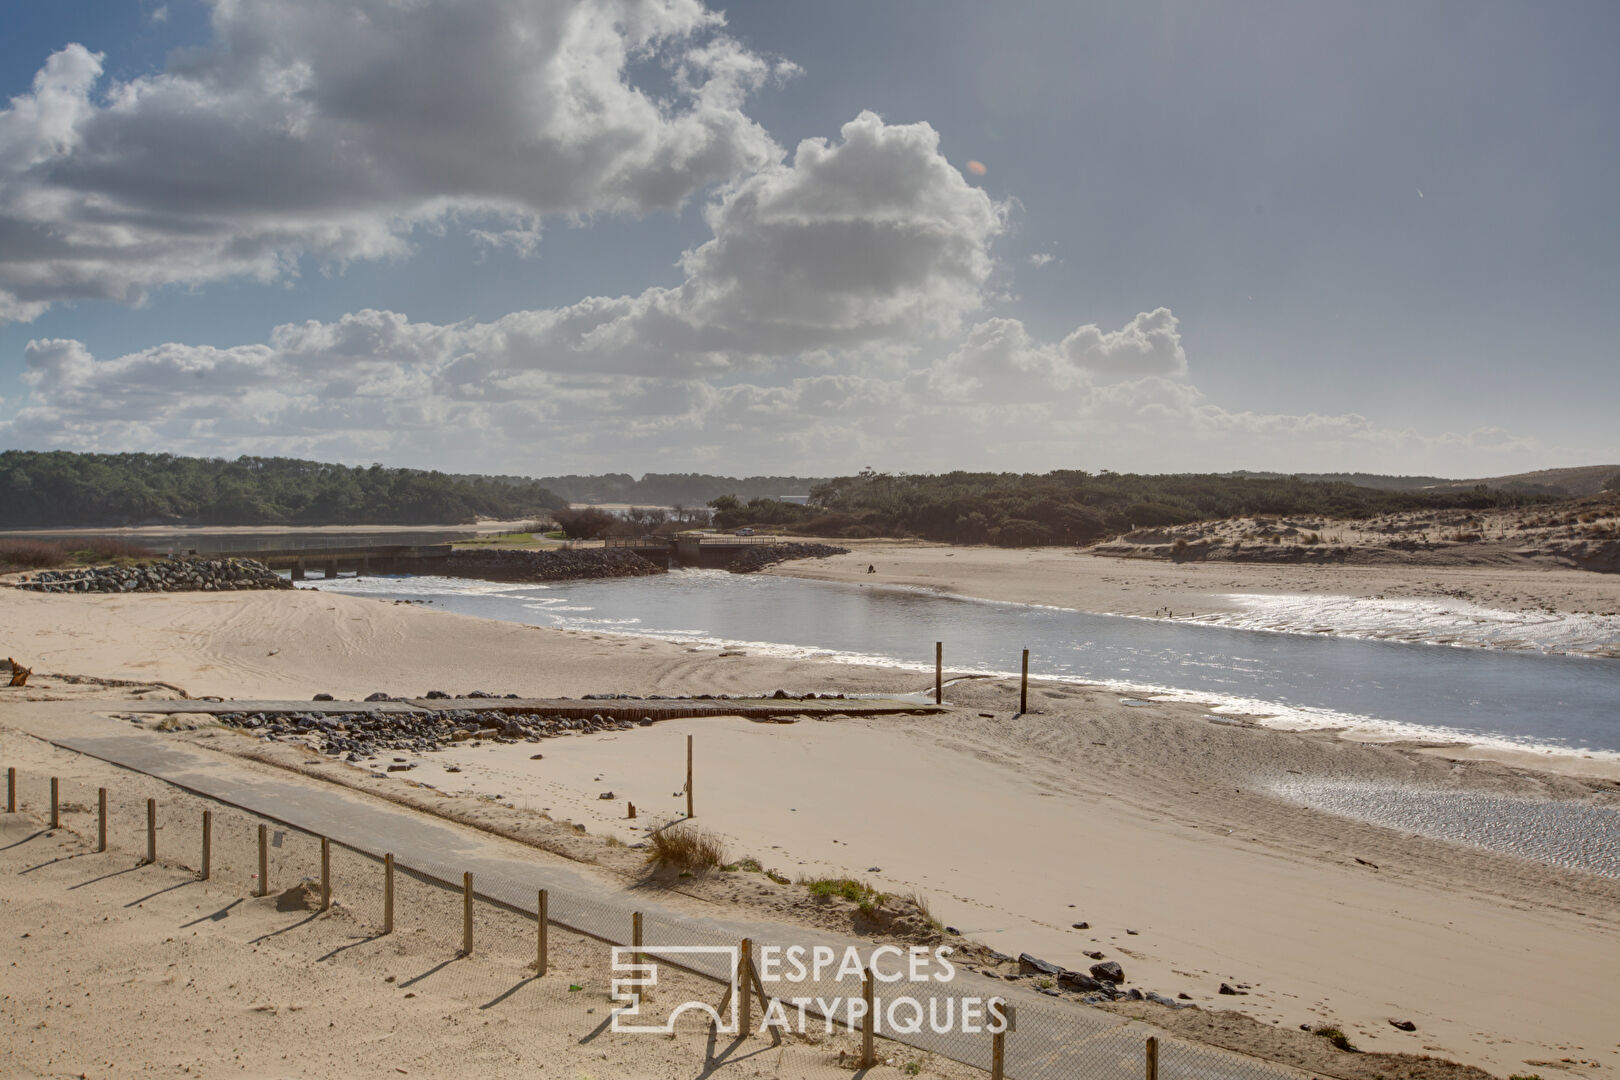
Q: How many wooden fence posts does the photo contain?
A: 15